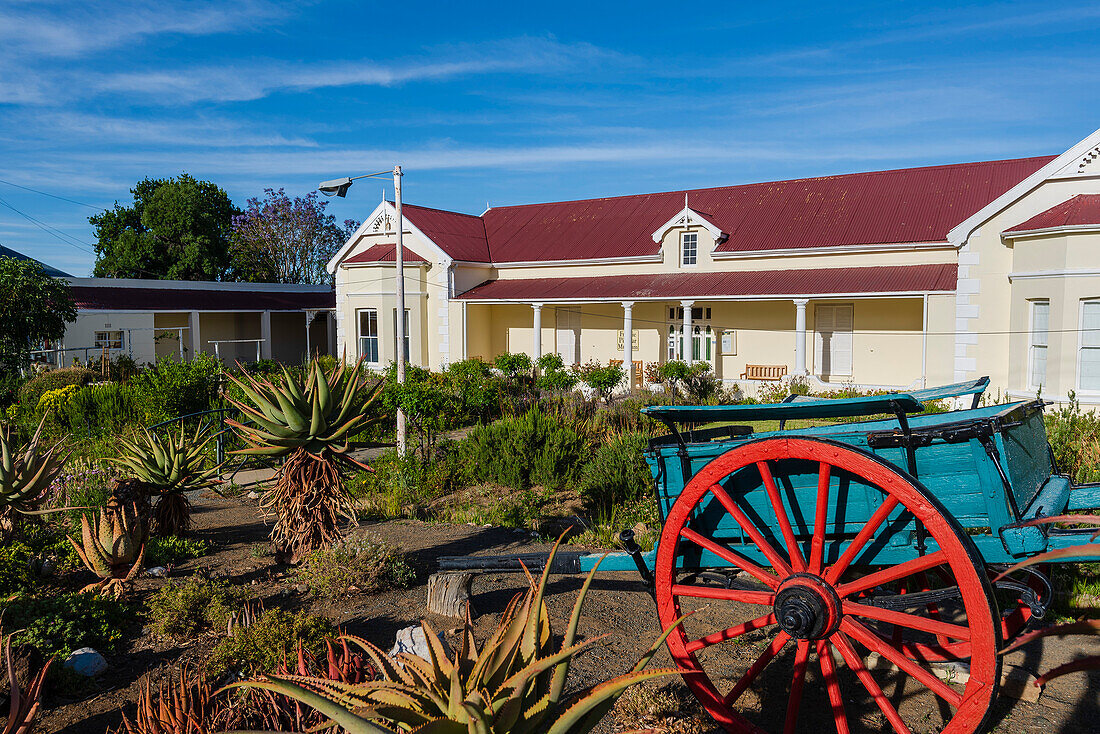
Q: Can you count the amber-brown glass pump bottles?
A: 0